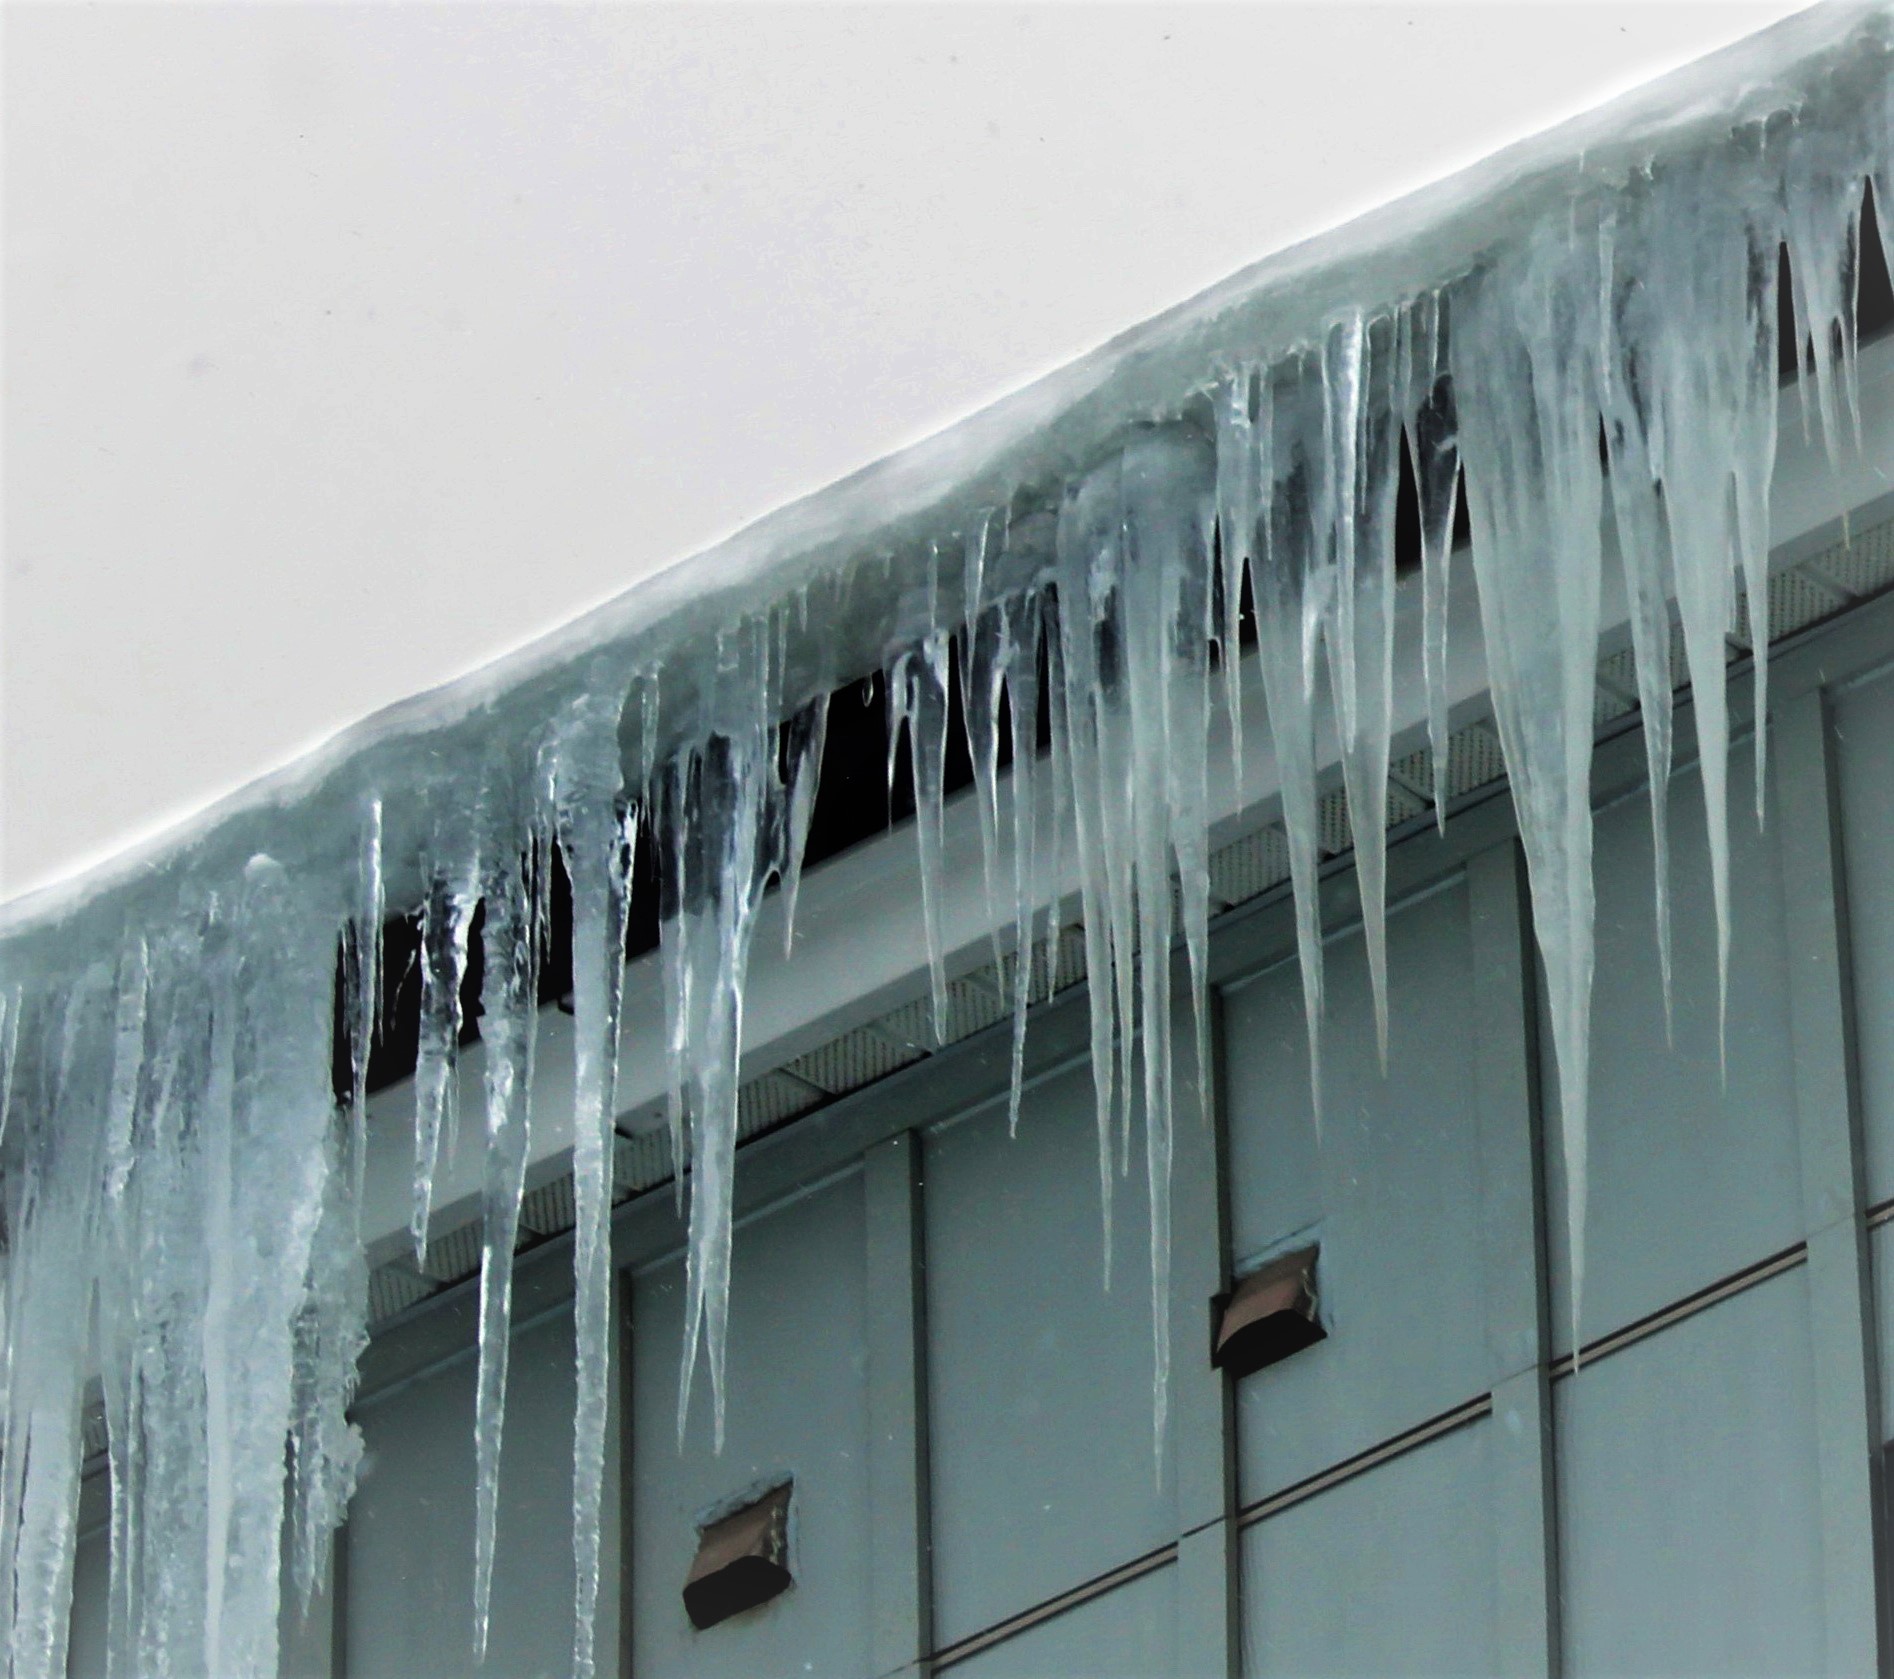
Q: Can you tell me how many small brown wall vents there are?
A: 2